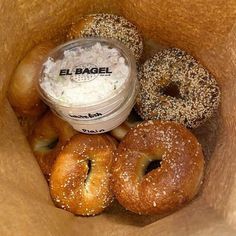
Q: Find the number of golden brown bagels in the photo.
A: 4